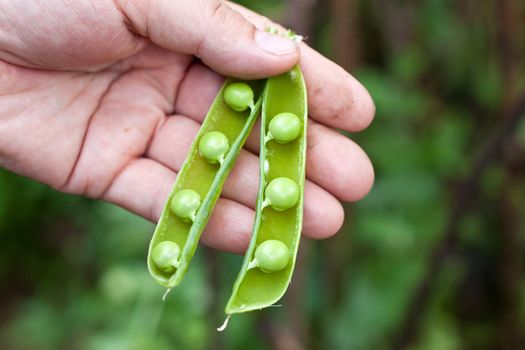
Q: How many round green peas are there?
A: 7